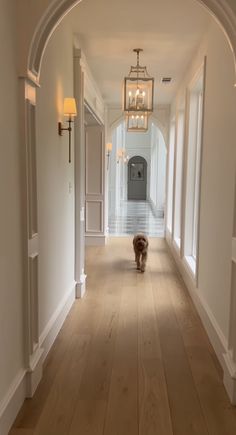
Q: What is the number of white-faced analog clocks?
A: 0